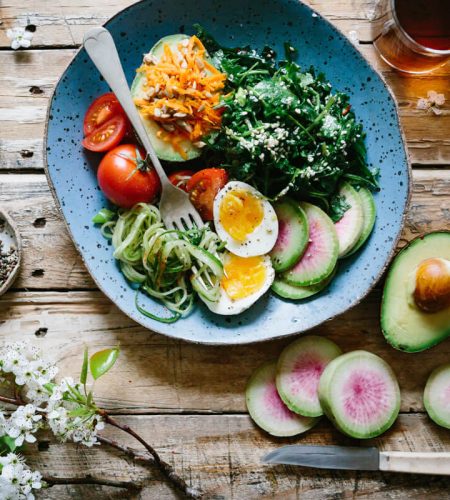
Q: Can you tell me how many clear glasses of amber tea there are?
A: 1